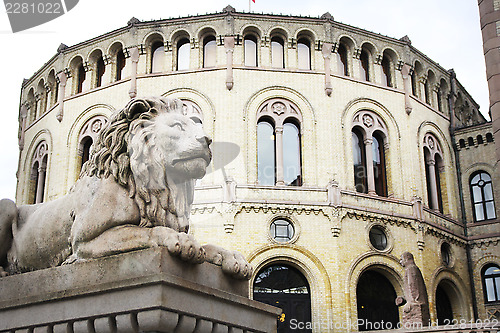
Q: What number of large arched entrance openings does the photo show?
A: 3